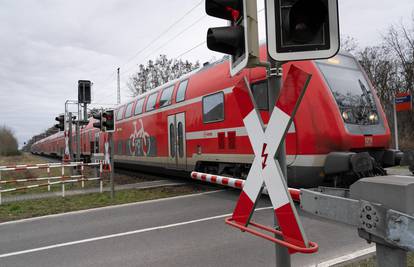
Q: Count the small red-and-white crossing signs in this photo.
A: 2